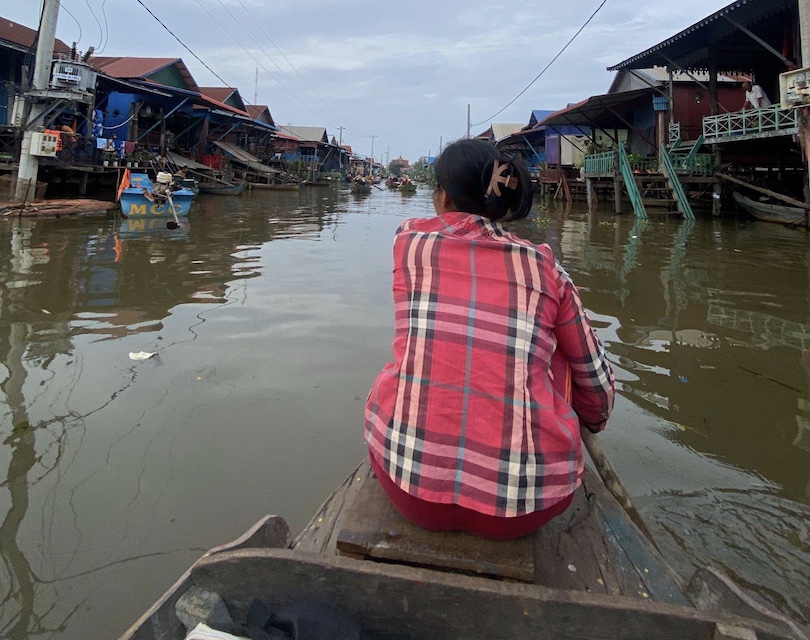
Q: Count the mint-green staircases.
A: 2